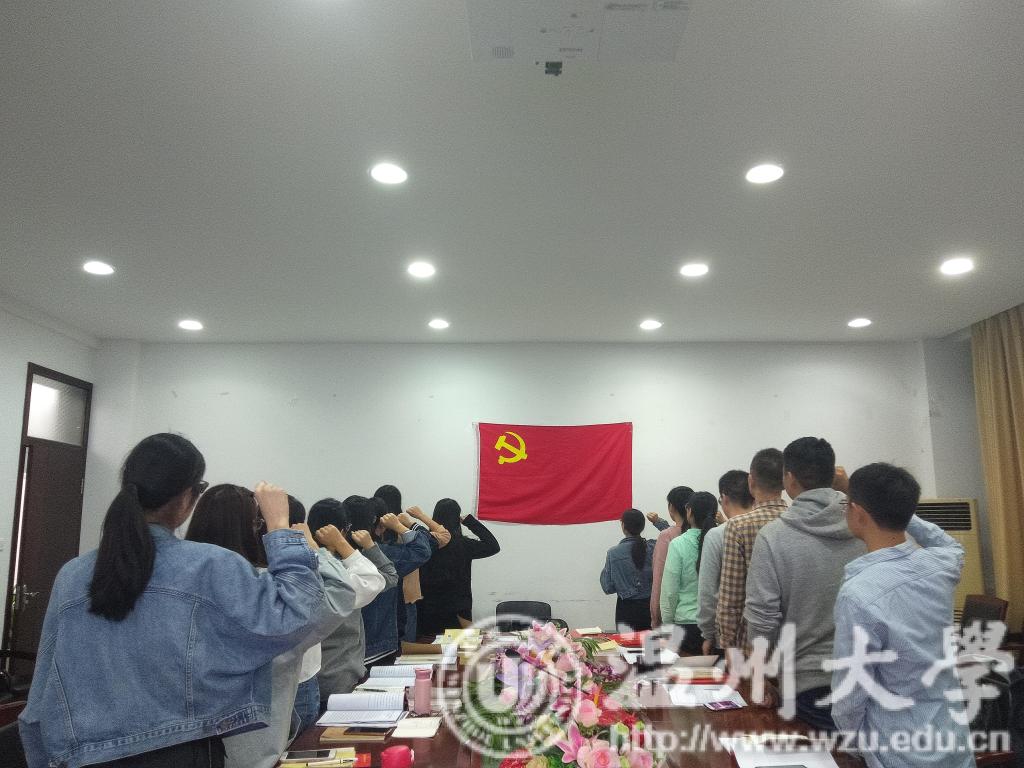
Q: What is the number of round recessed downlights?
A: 10